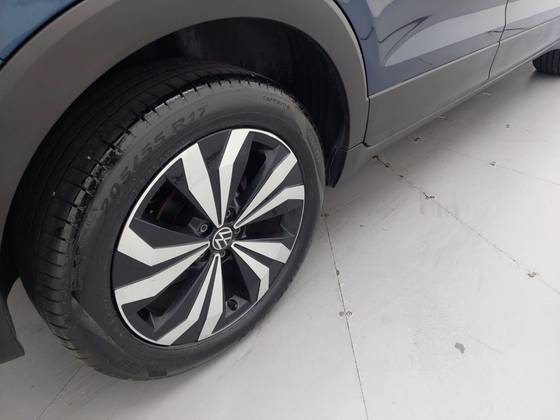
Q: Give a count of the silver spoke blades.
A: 10